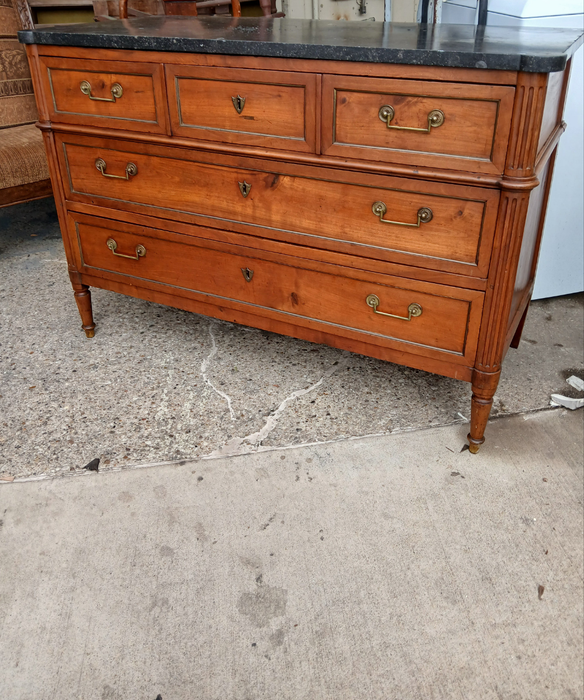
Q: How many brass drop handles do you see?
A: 6